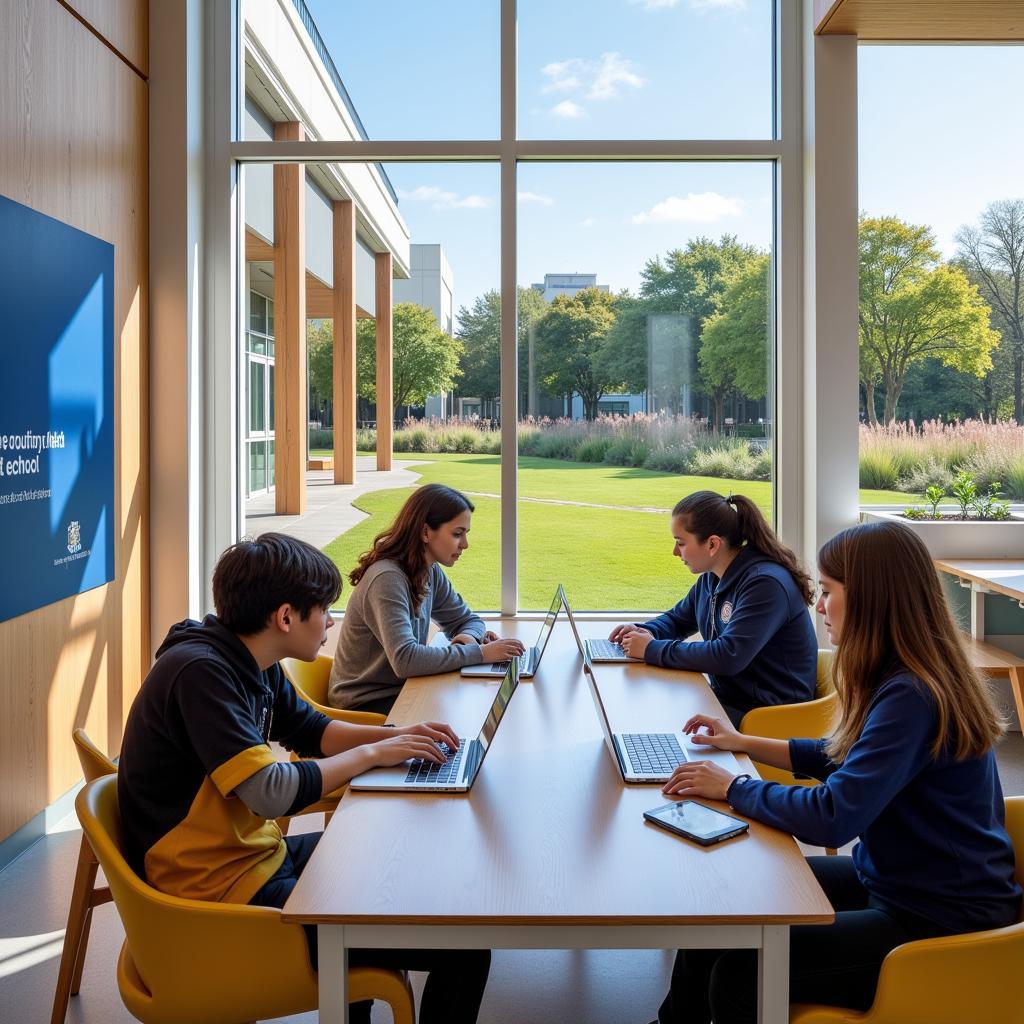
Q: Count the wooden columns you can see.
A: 3